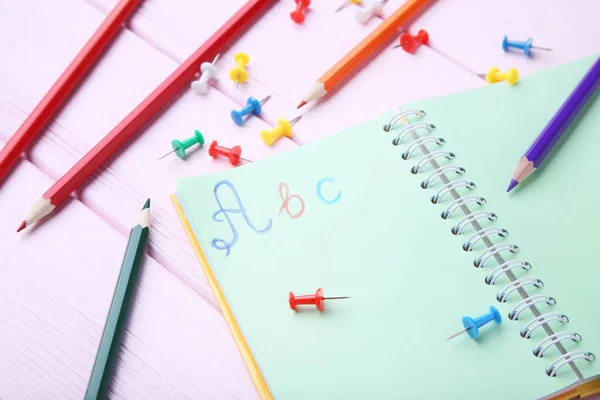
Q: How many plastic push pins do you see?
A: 14